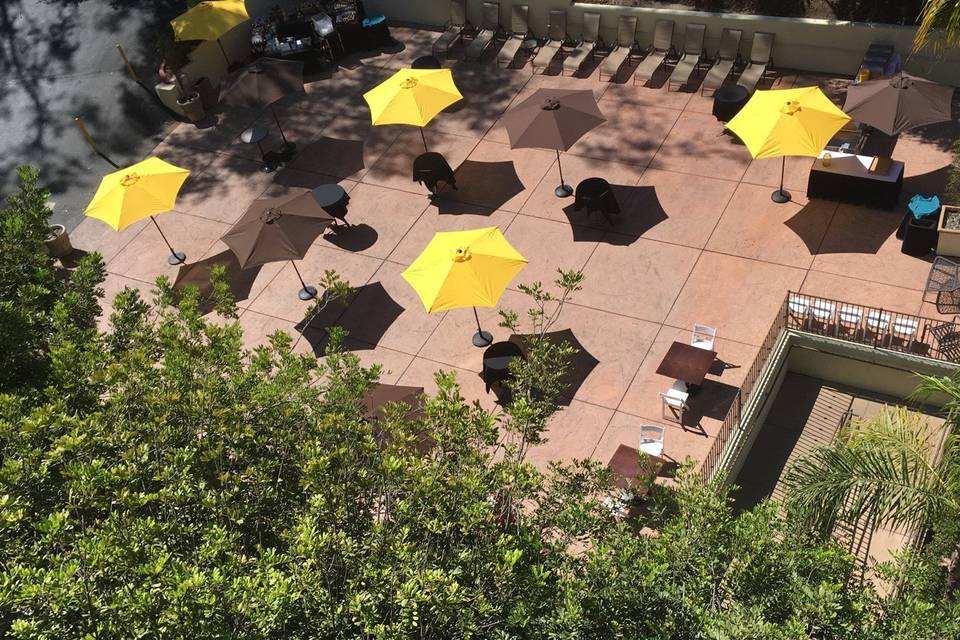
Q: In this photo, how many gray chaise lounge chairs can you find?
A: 10